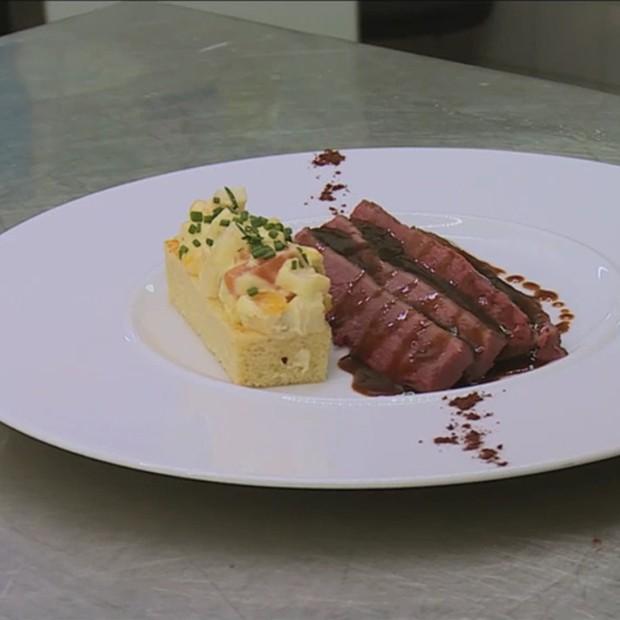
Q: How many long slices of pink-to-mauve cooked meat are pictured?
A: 4